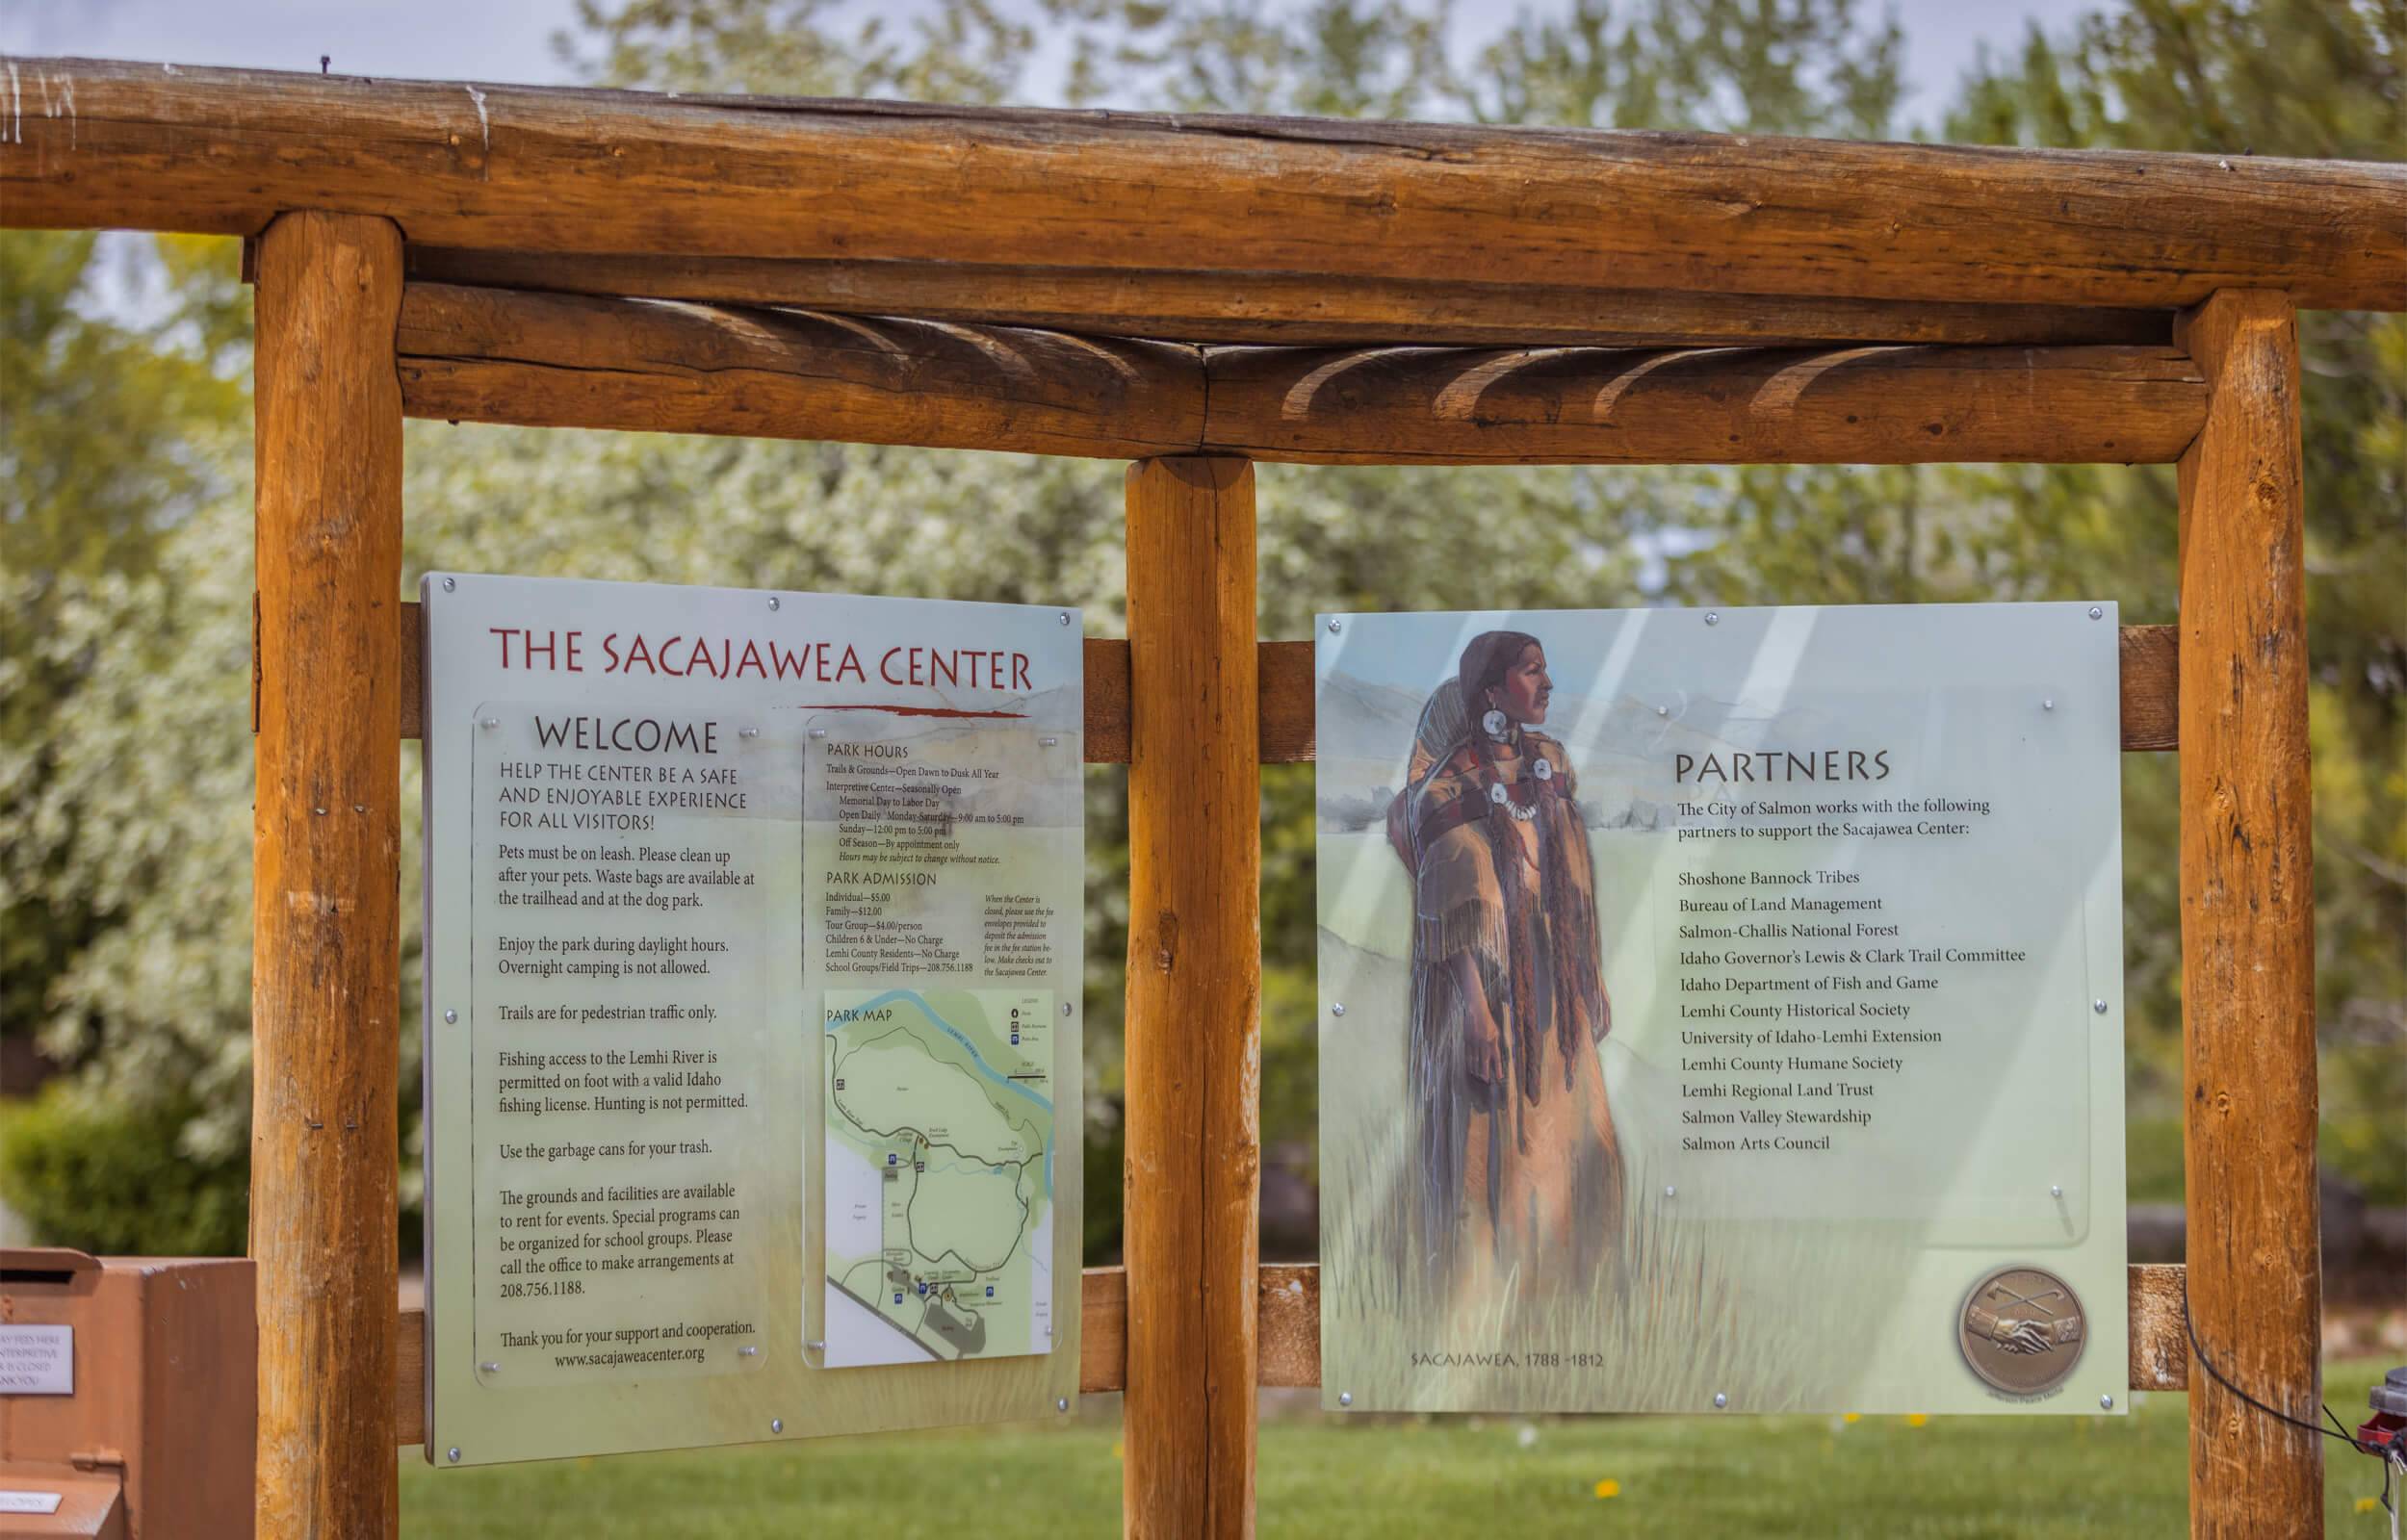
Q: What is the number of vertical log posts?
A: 3